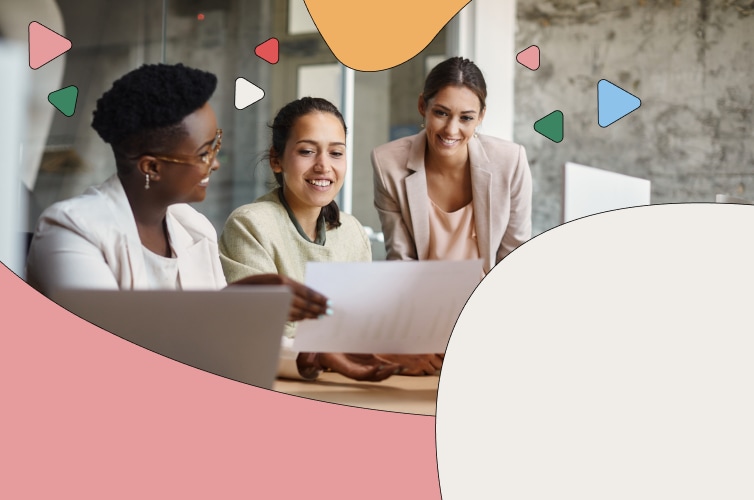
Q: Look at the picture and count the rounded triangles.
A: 7